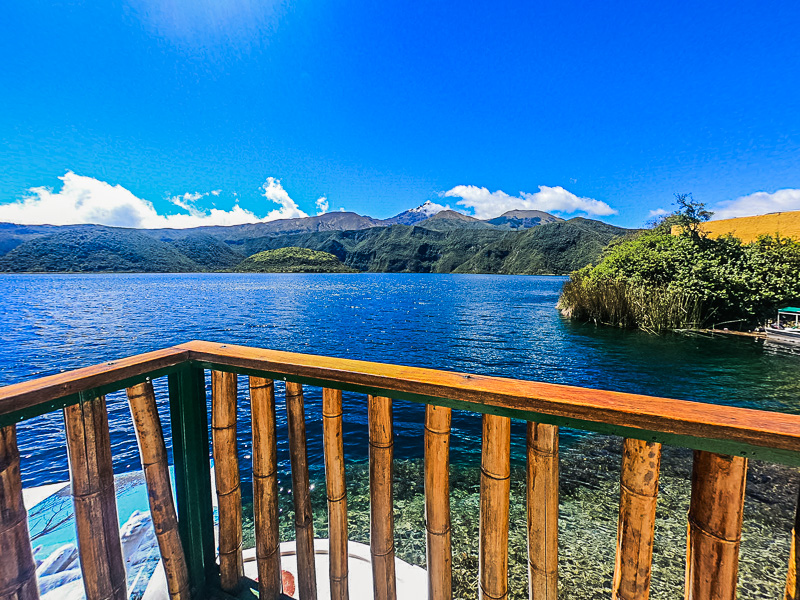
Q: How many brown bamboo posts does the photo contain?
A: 14